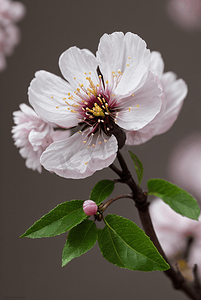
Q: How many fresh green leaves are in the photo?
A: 6